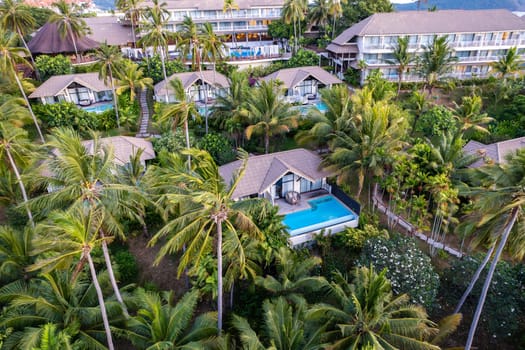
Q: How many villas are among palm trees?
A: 6